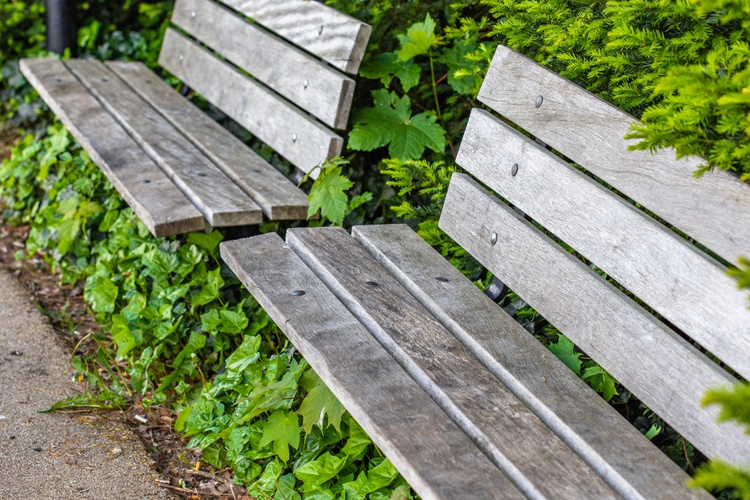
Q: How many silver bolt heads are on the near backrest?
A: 3